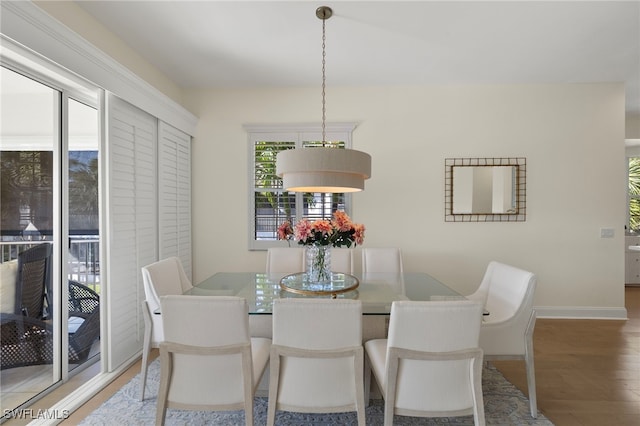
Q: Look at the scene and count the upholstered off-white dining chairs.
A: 8